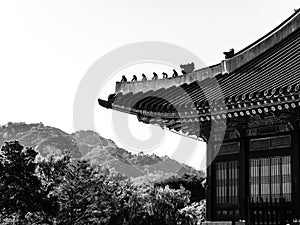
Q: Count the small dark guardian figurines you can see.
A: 6